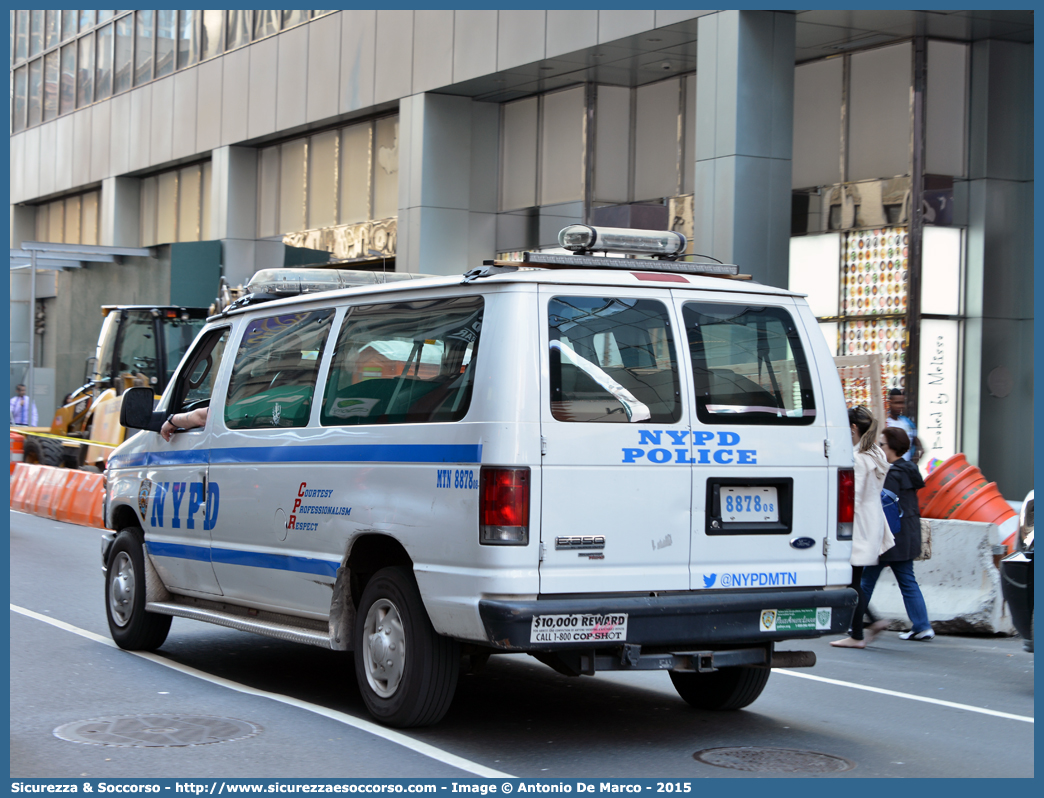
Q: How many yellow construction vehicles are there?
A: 1